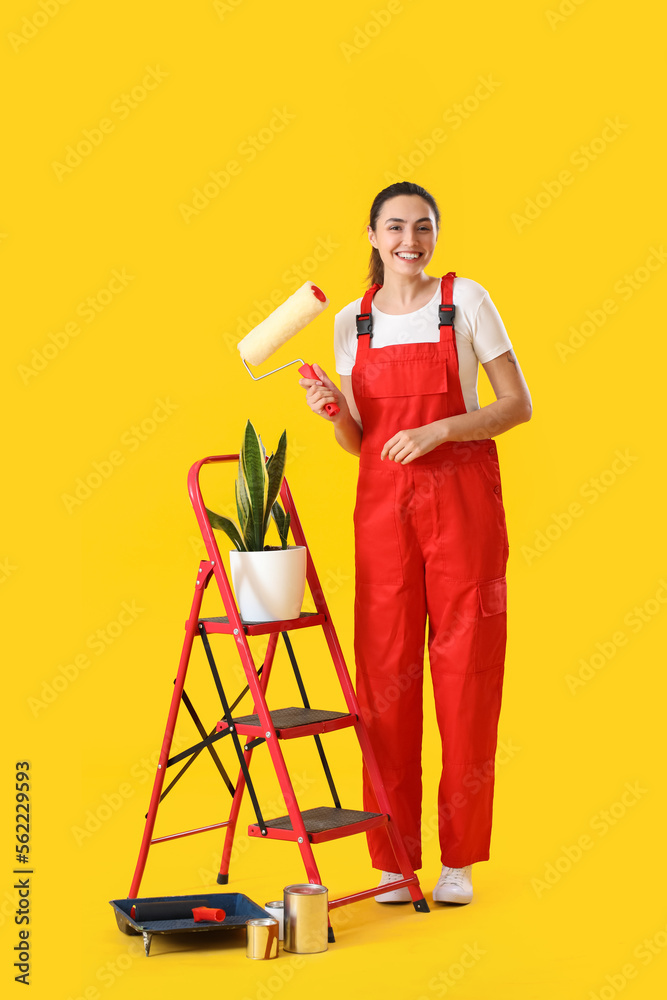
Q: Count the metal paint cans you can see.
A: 3